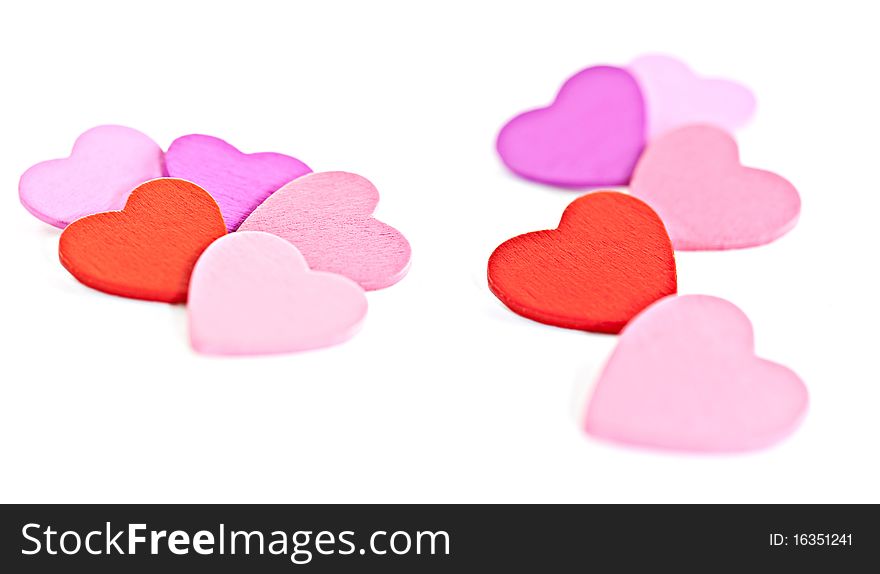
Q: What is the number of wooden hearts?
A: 10